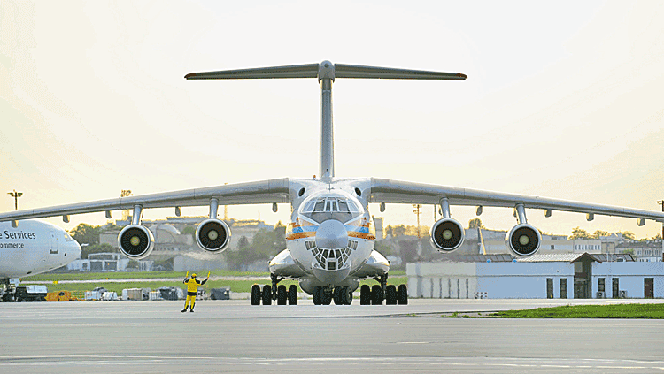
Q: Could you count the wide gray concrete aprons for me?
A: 1